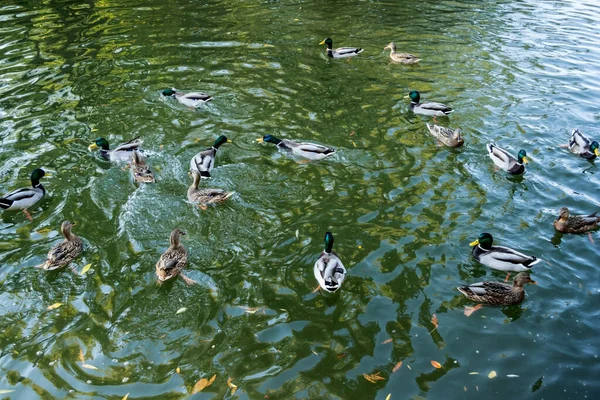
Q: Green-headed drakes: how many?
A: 11